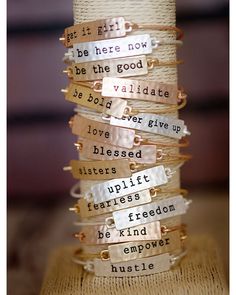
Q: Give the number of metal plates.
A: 15